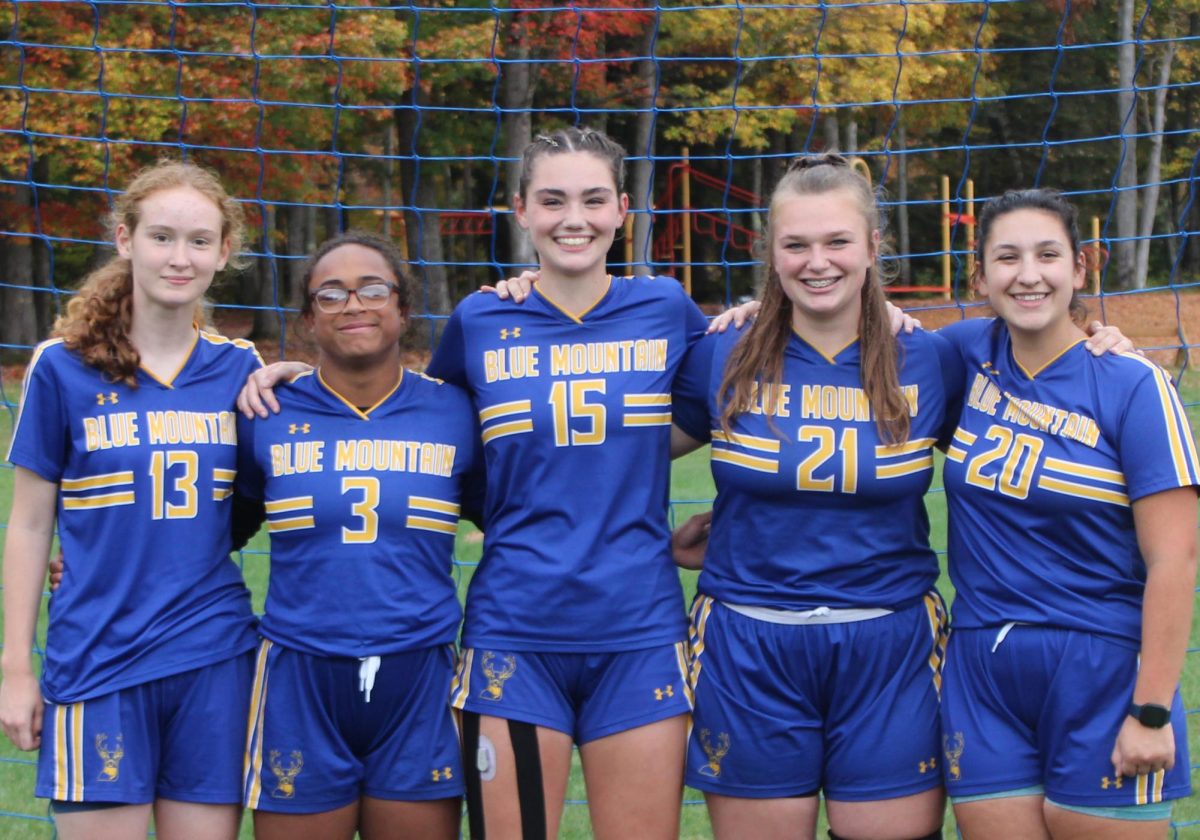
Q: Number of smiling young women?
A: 5